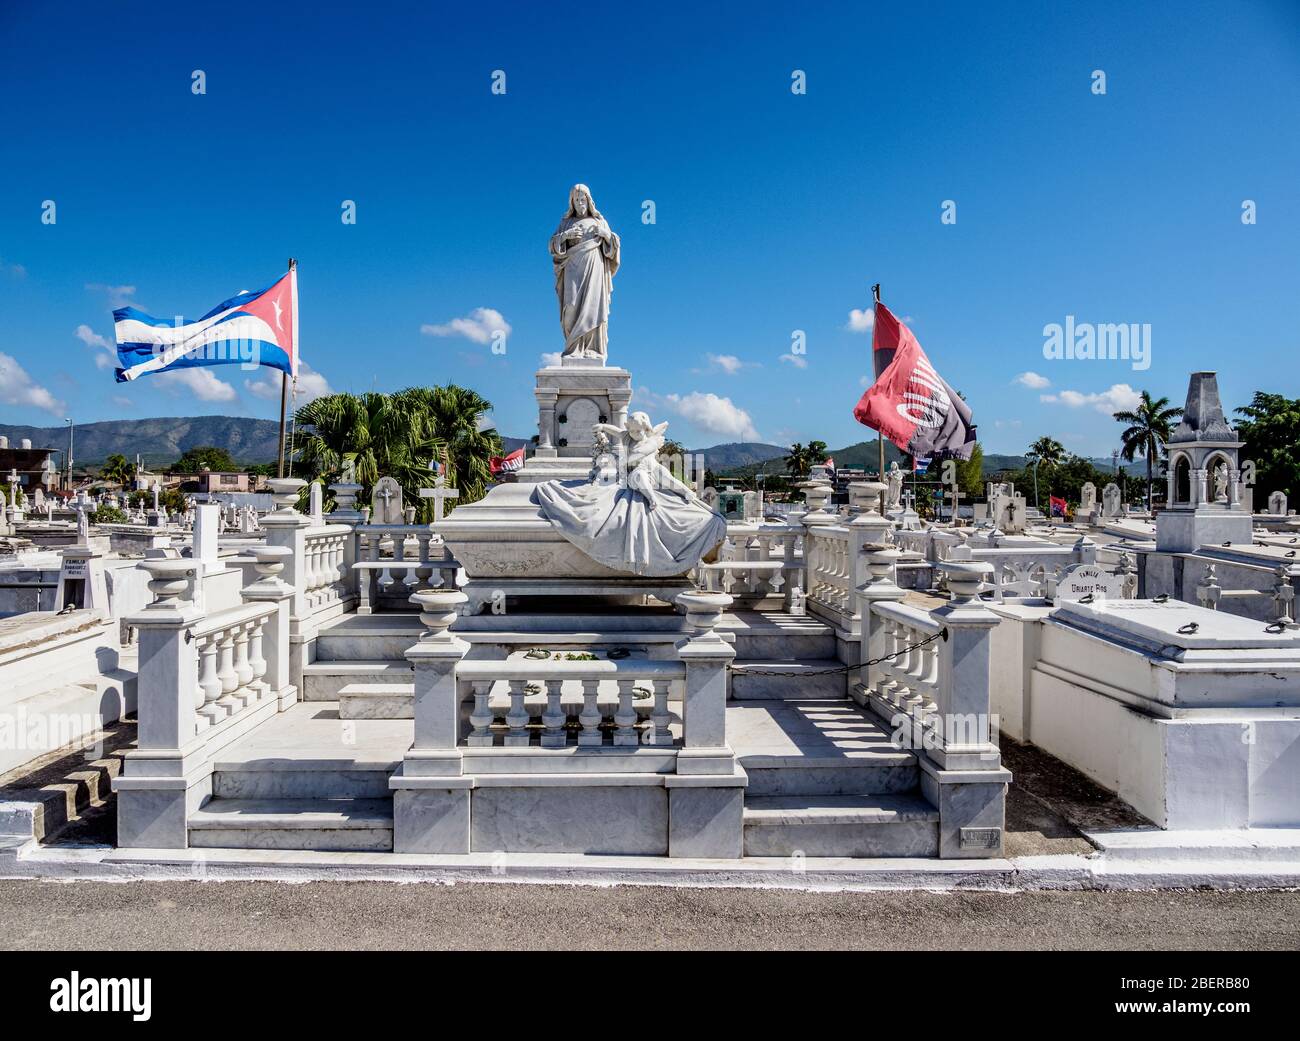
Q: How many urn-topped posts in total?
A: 10